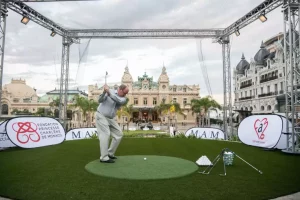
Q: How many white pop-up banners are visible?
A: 4